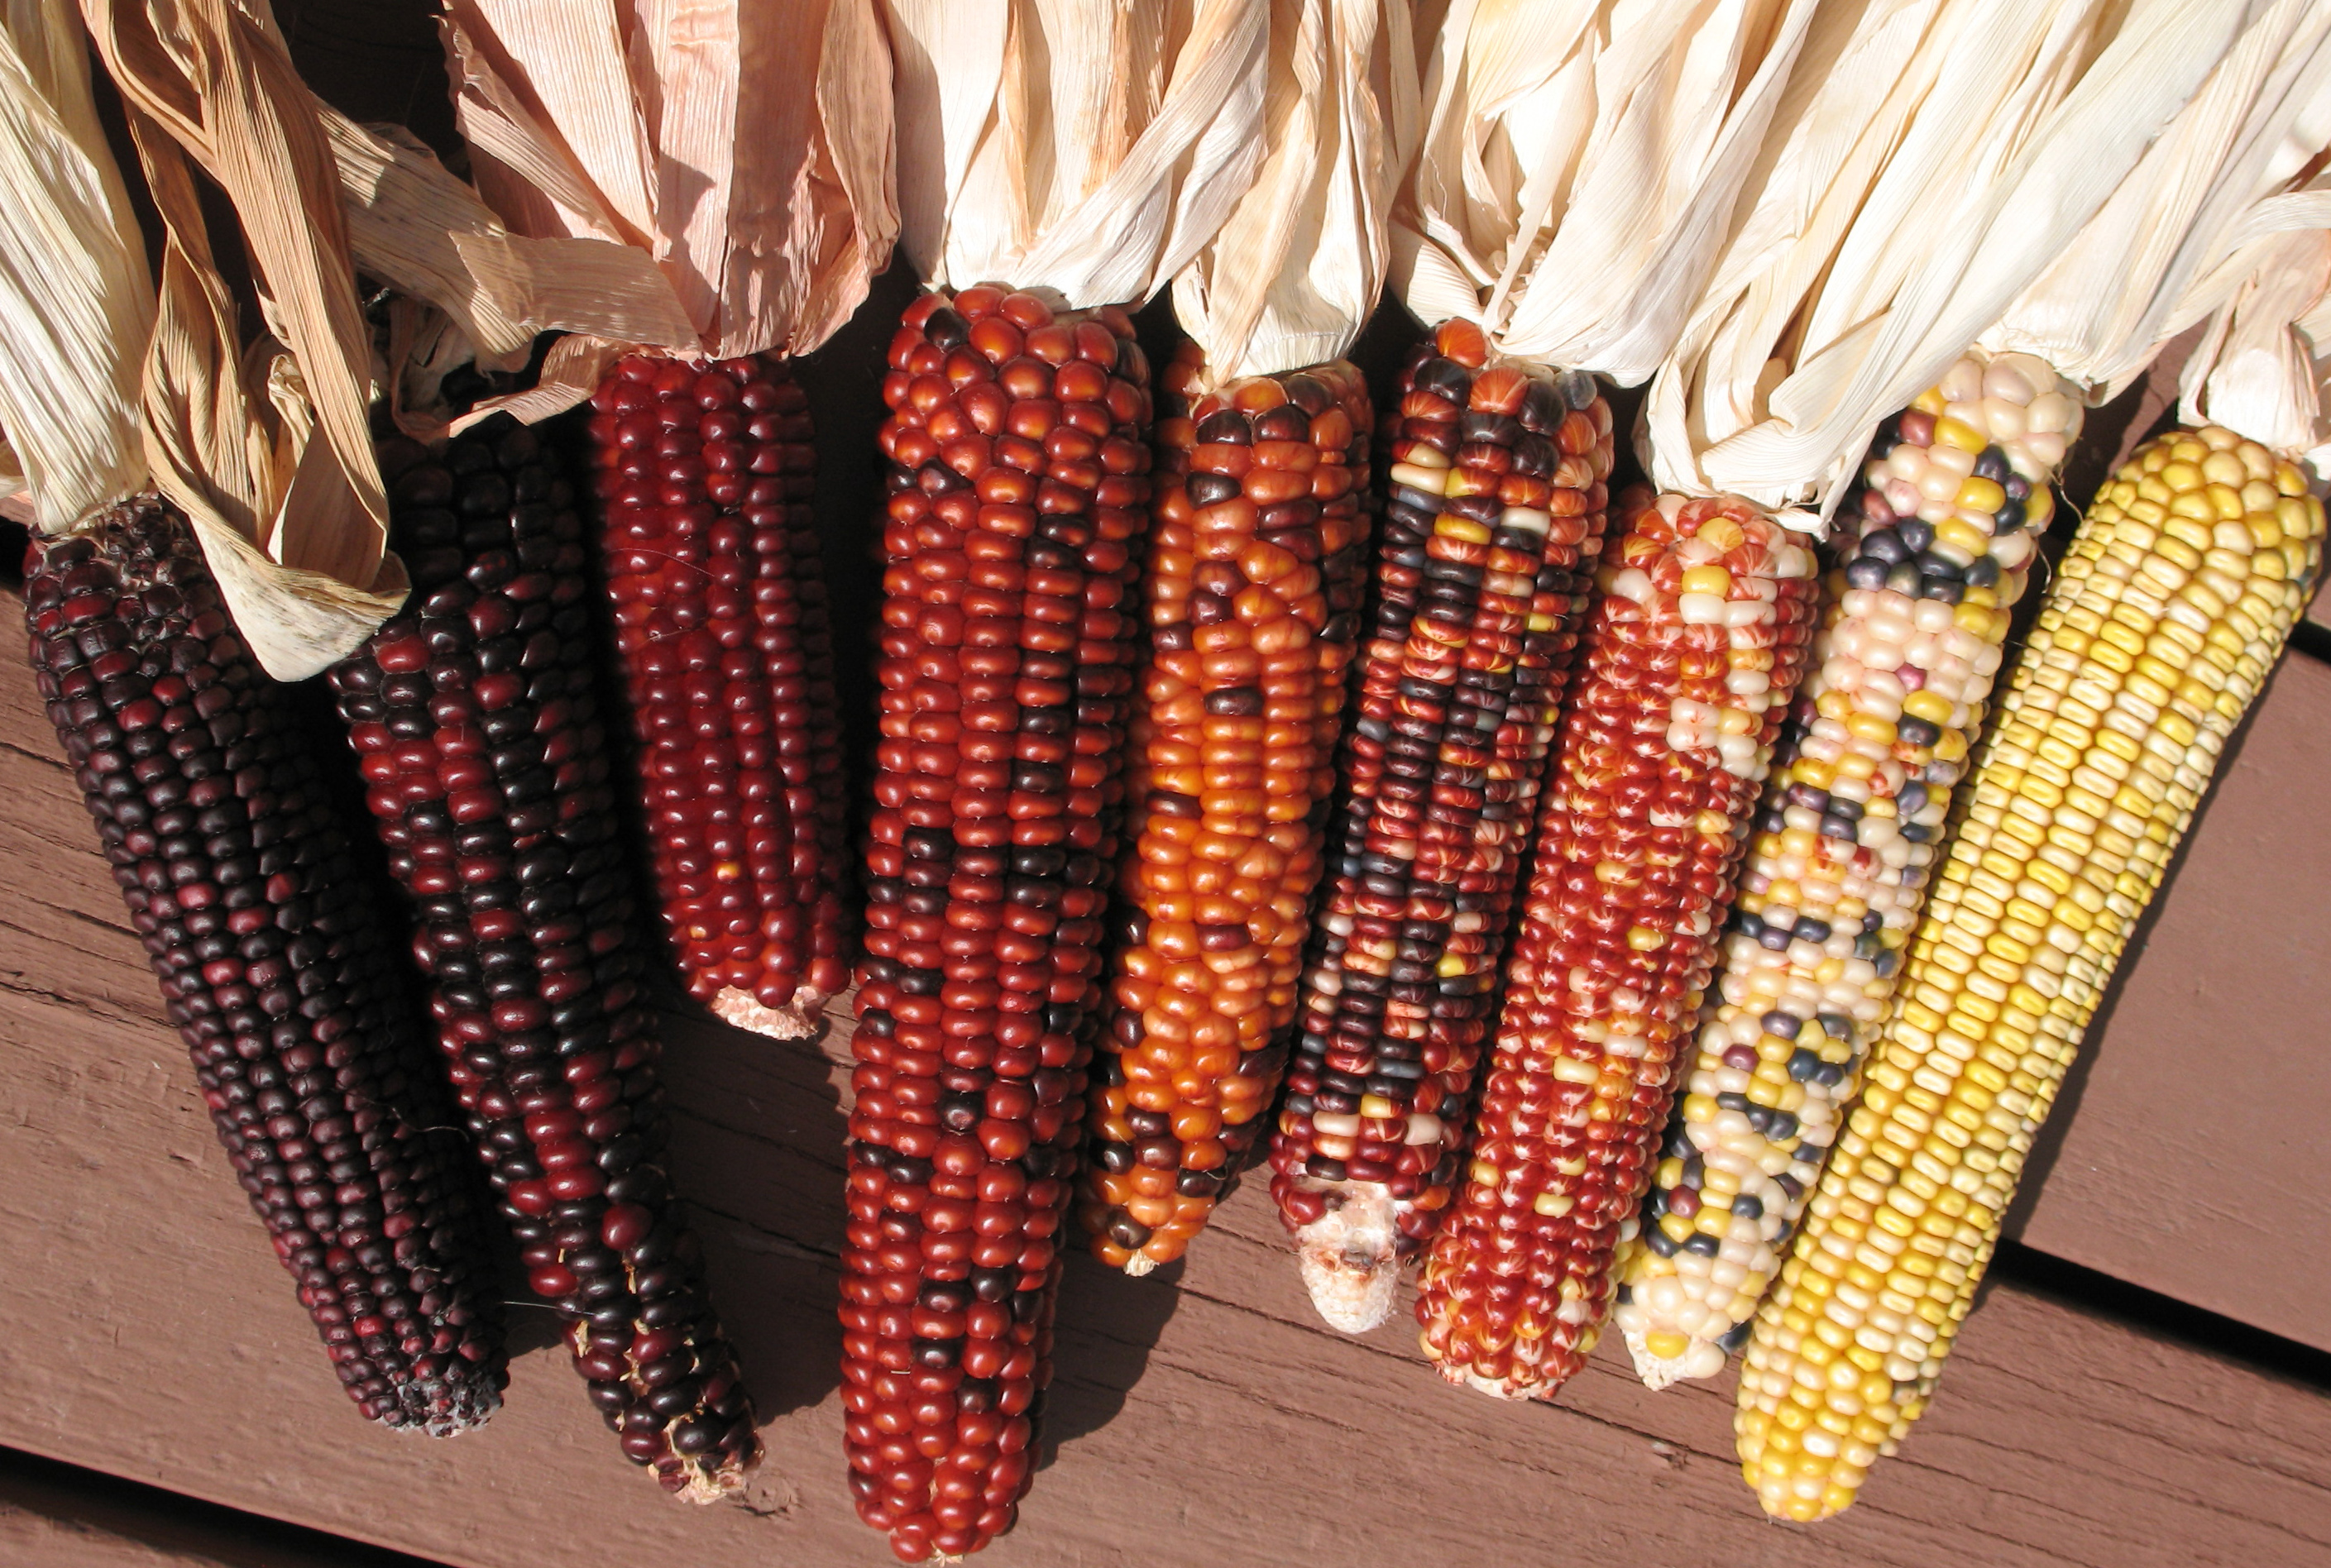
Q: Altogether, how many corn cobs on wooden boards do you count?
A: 9